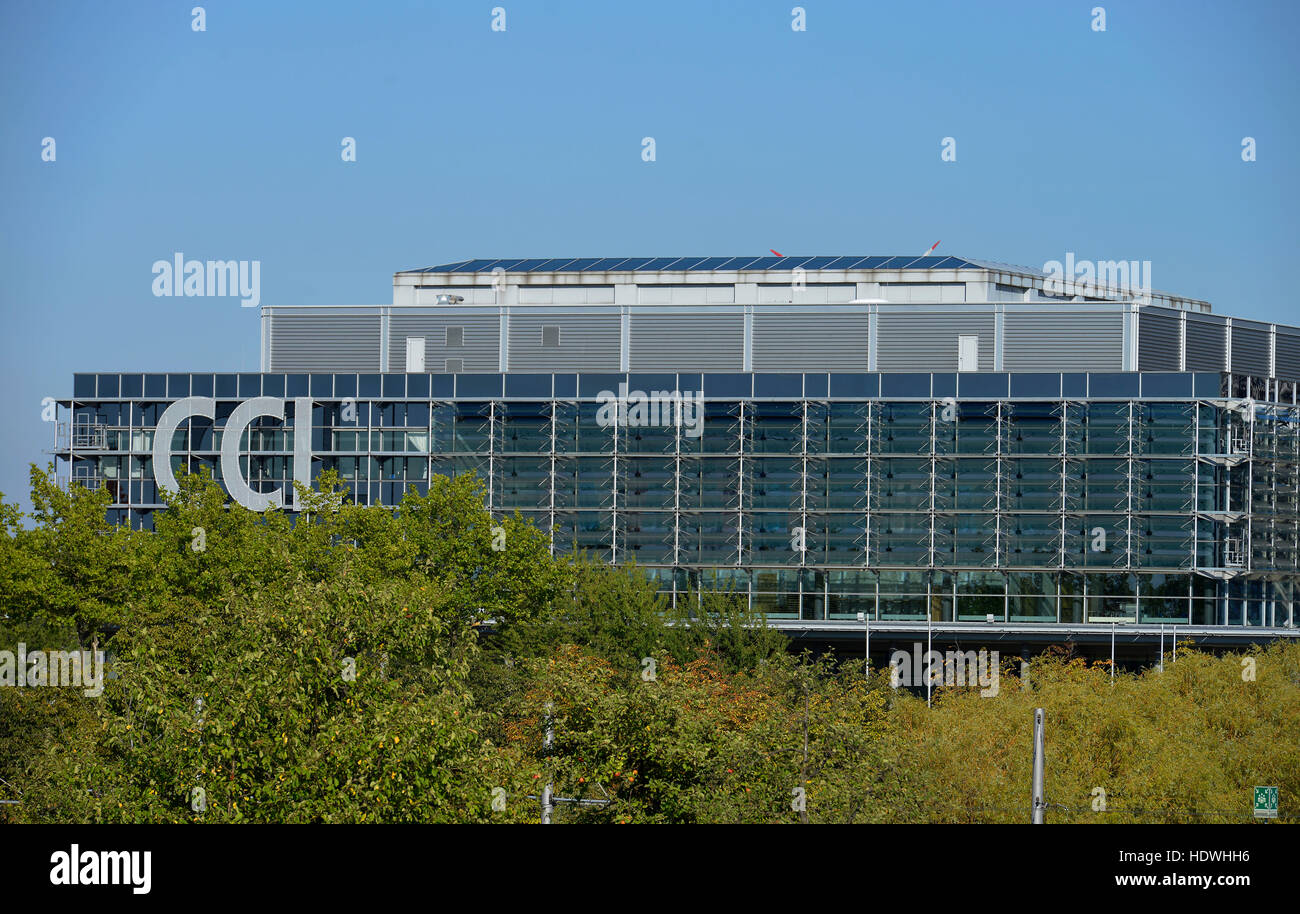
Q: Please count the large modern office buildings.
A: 1